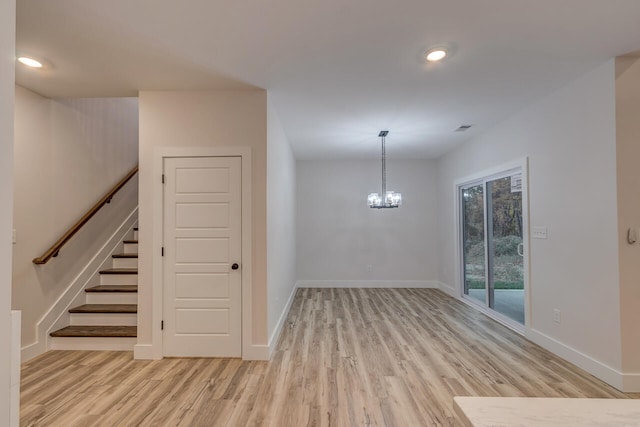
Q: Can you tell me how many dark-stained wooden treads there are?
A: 7